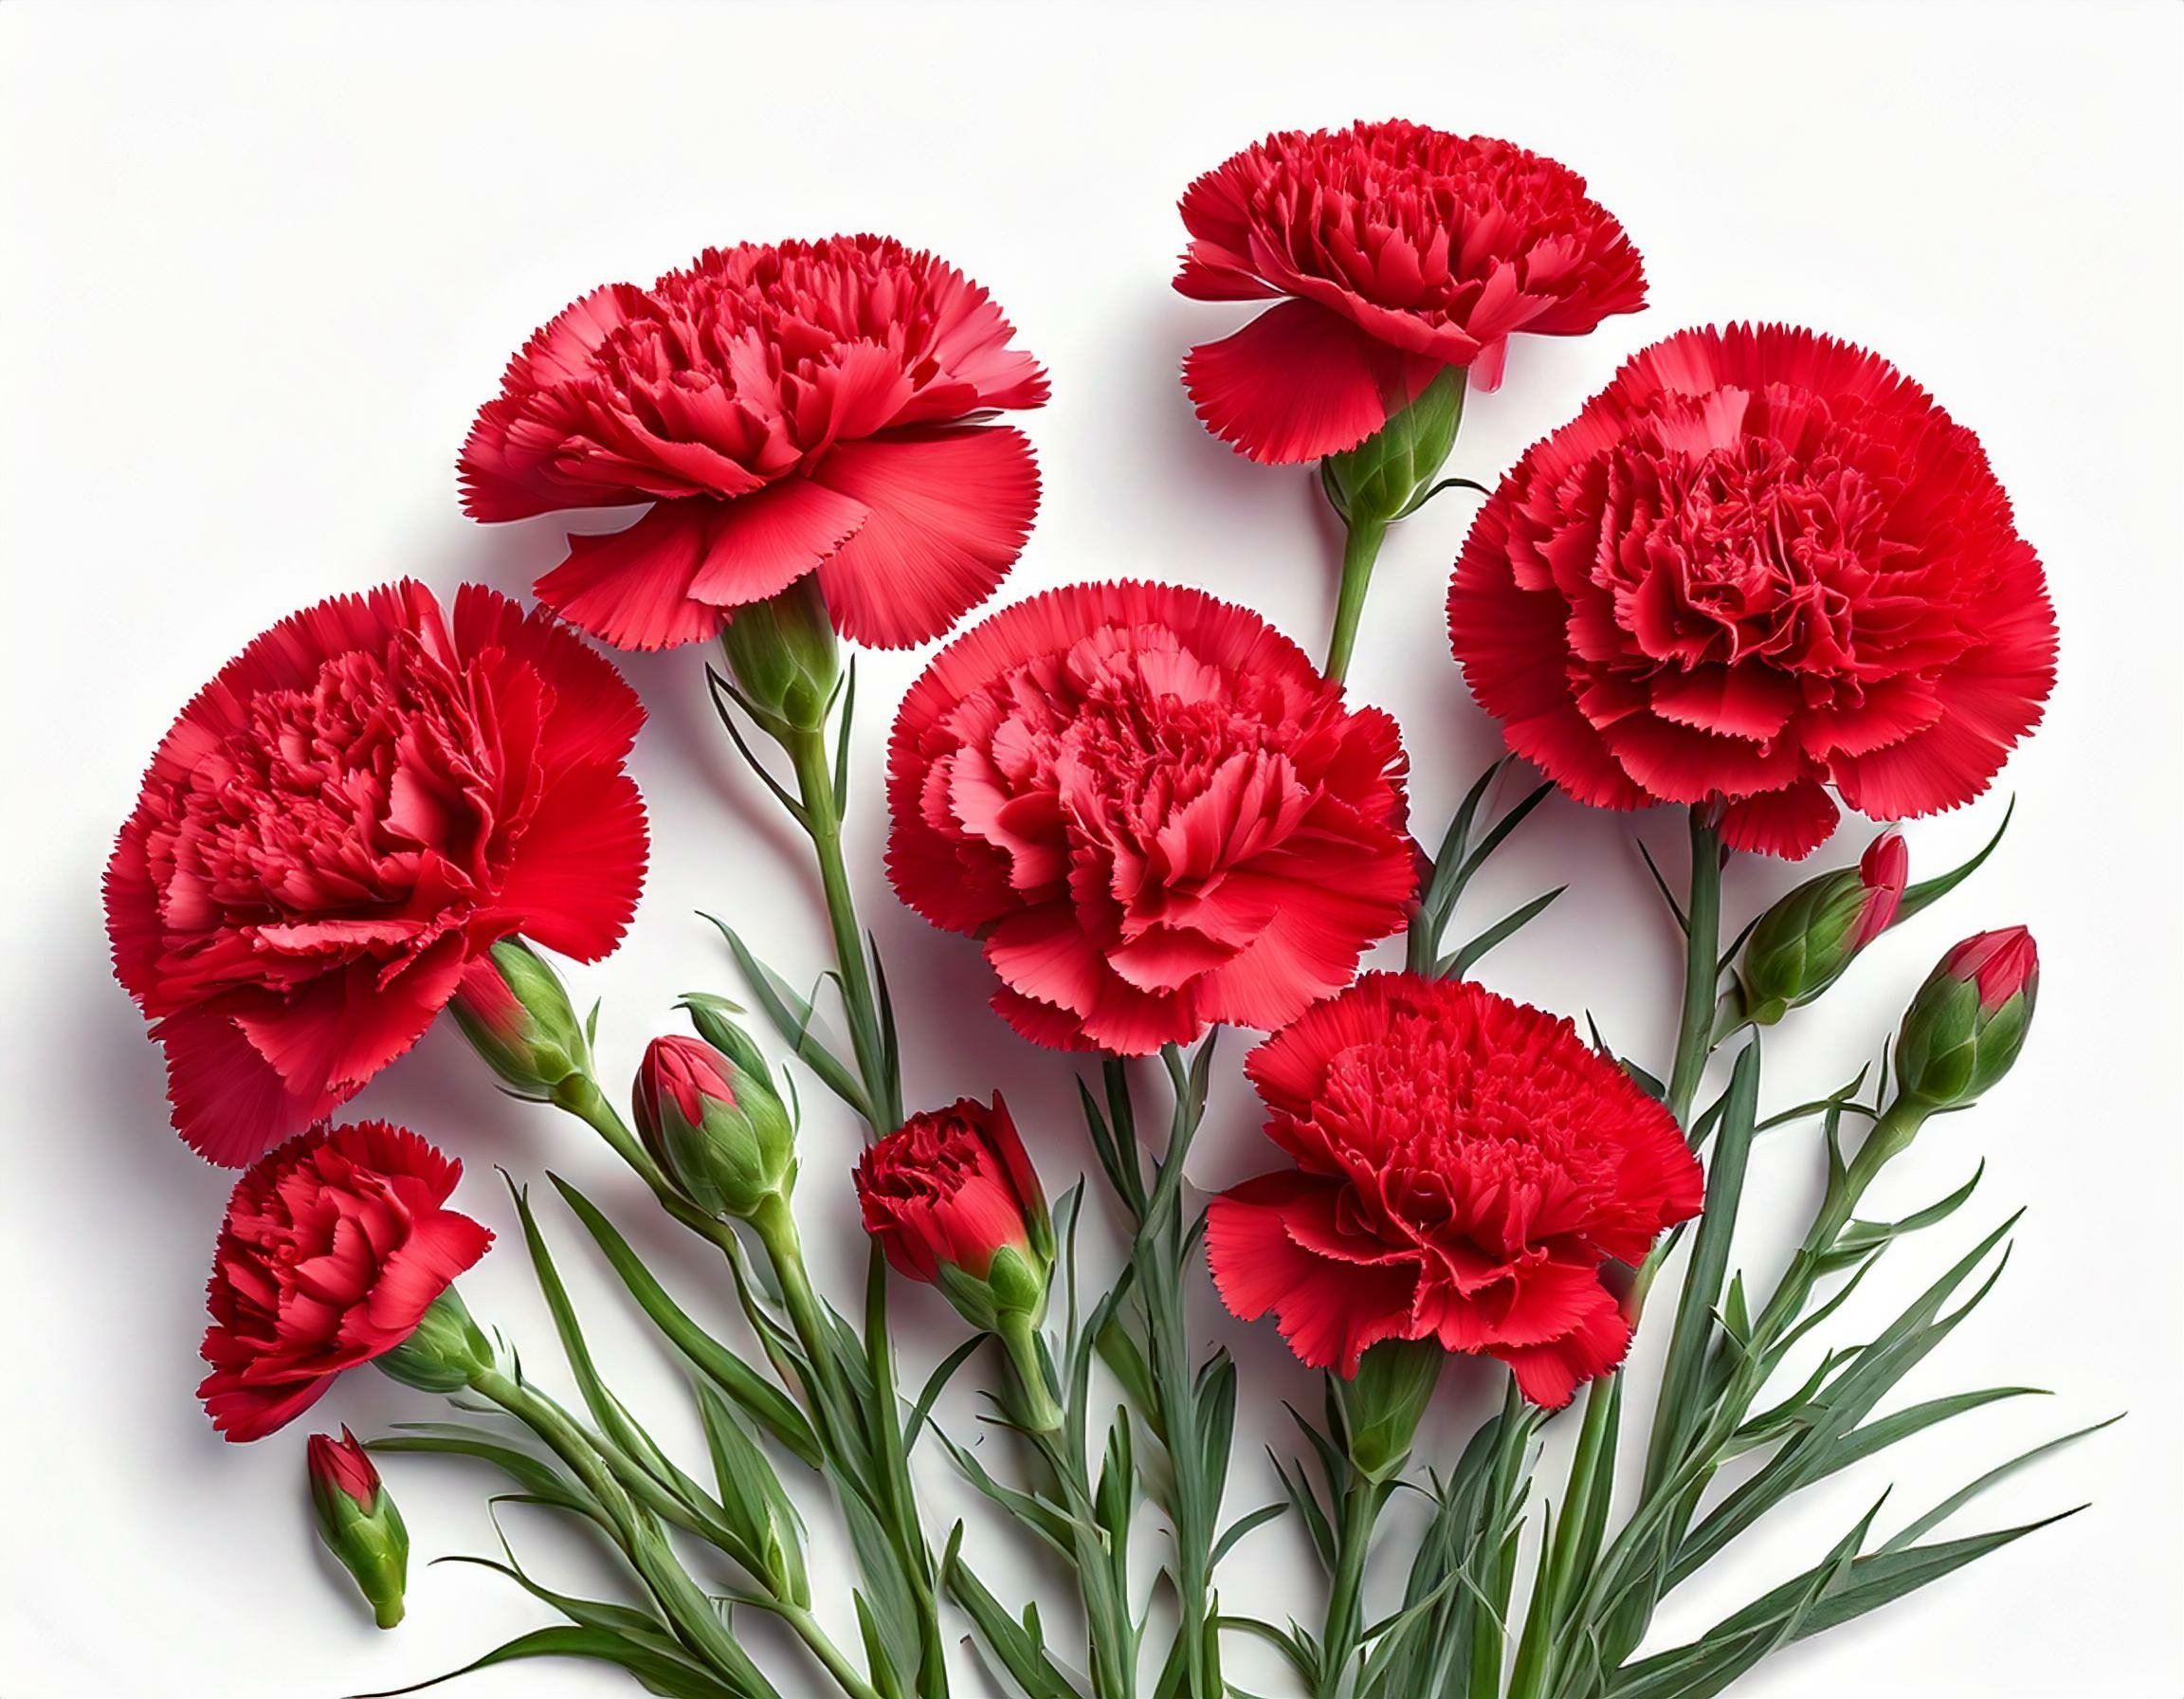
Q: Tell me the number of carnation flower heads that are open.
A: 7